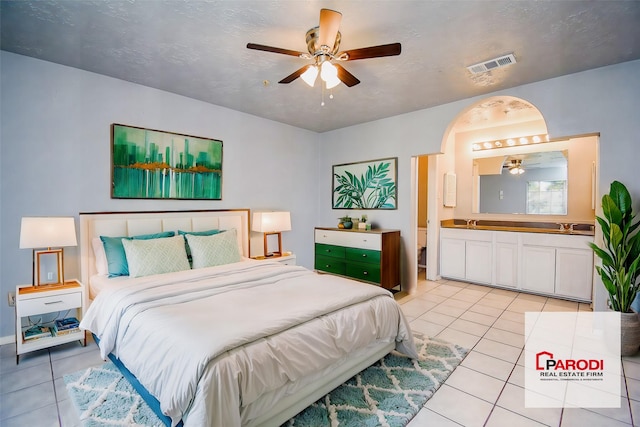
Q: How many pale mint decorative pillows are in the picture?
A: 2